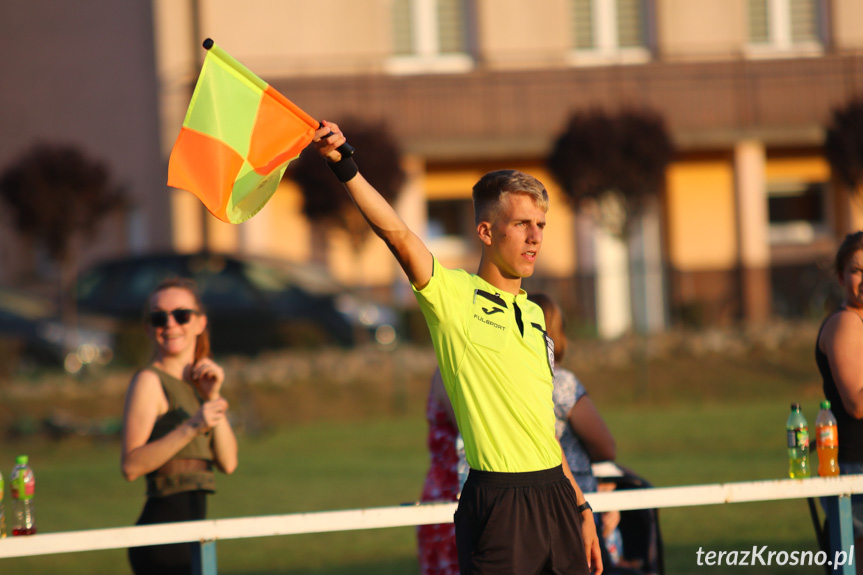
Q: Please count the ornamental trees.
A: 4